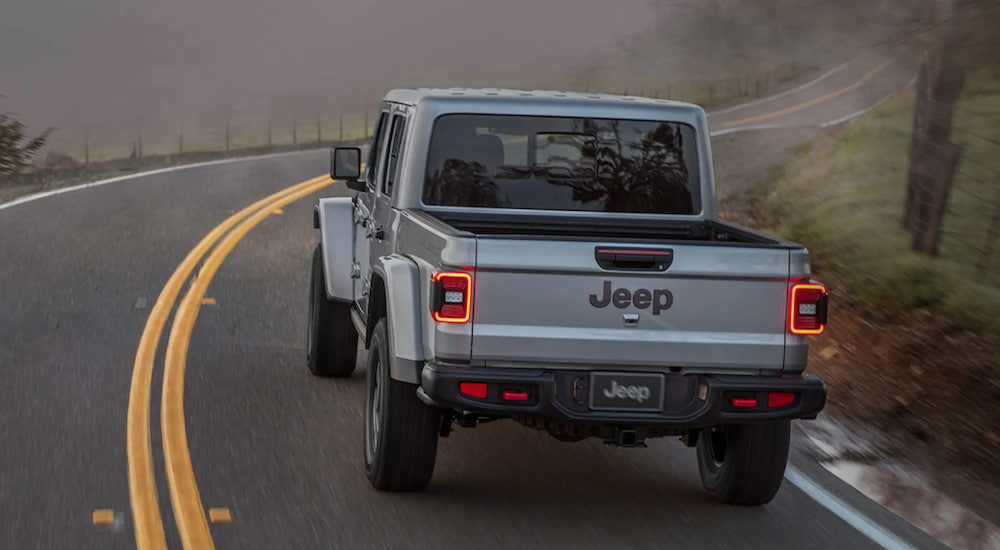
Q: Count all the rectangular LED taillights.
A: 2